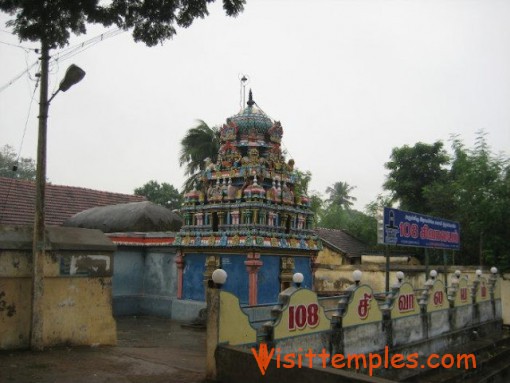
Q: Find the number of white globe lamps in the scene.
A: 8